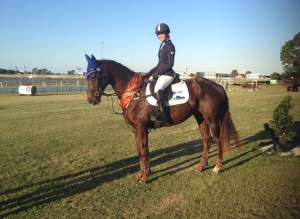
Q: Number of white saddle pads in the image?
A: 1